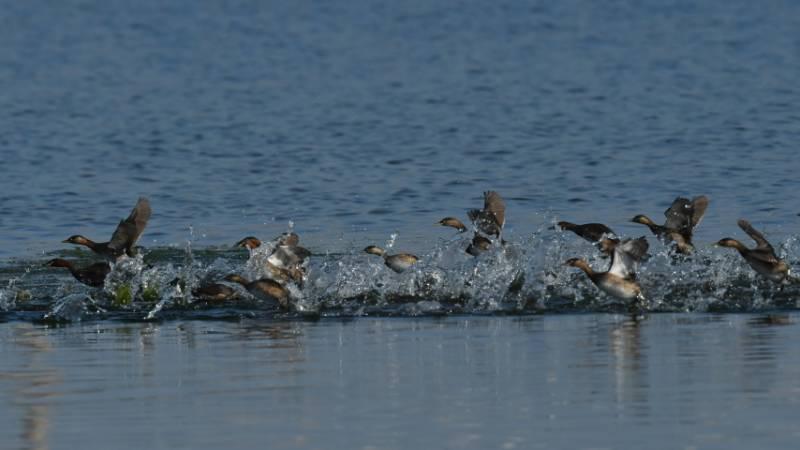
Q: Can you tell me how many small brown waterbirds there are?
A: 11